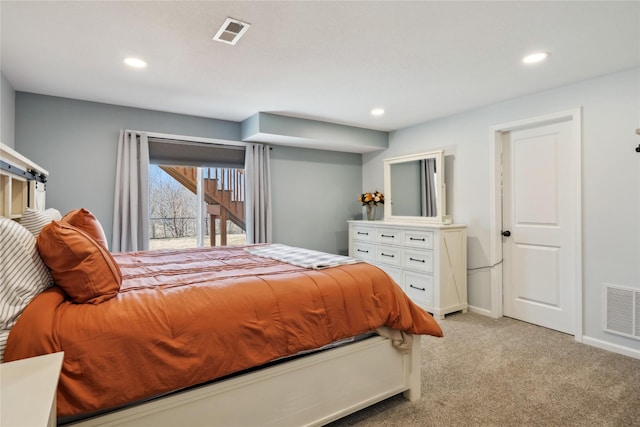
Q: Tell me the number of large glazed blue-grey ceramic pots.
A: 0